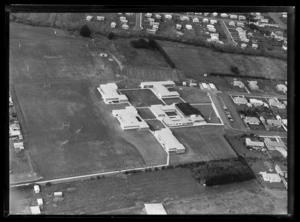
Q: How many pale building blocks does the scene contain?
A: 5